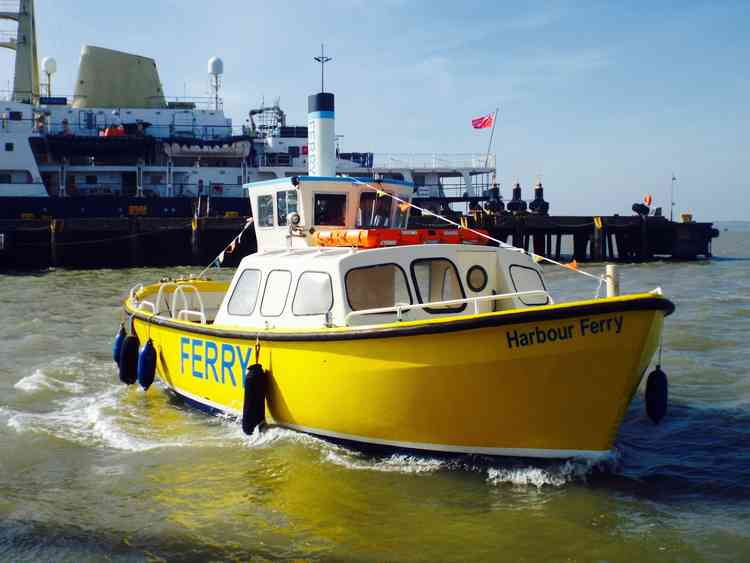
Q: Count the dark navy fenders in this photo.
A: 5